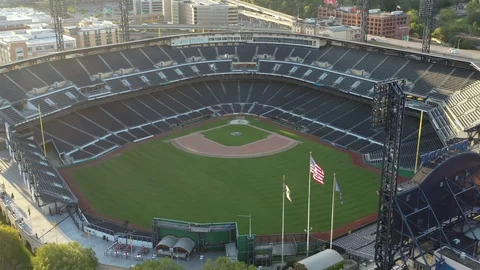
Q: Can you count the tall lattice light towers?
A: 5